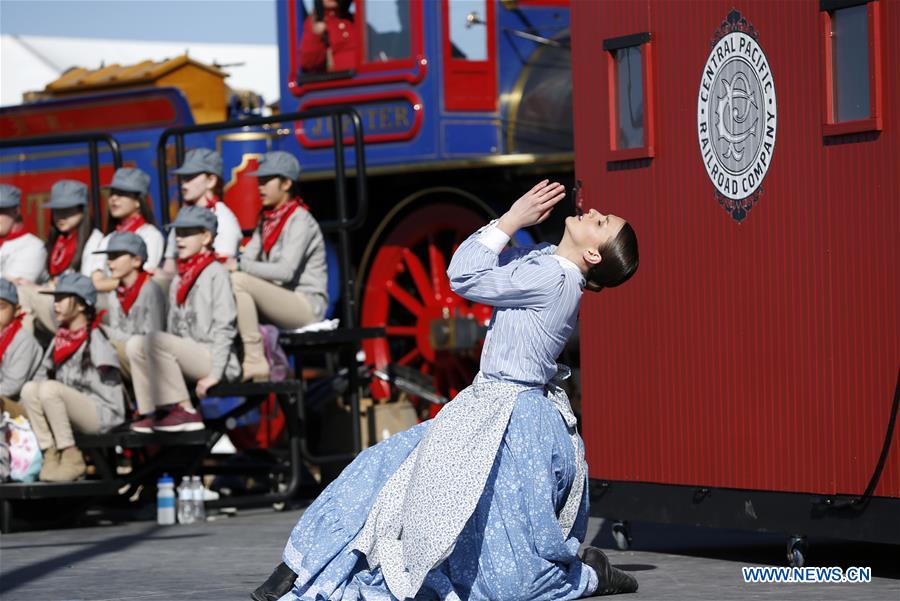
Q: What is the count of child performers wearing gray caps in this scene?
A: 9